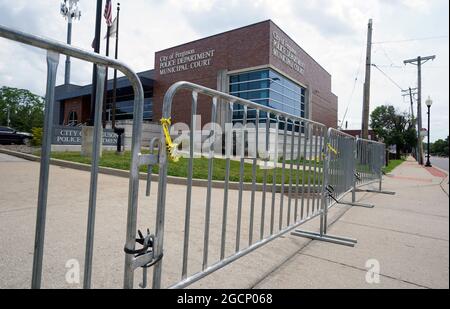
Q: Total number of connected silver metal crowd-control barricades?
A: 4